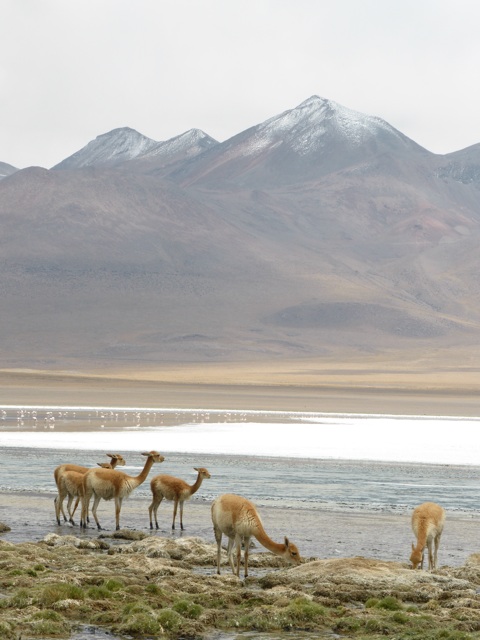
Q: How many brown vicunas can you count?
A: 6